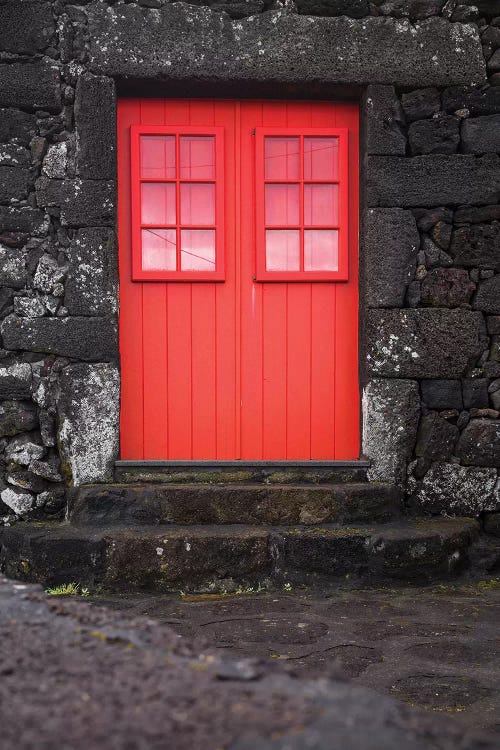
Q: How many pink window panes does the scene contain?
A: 12